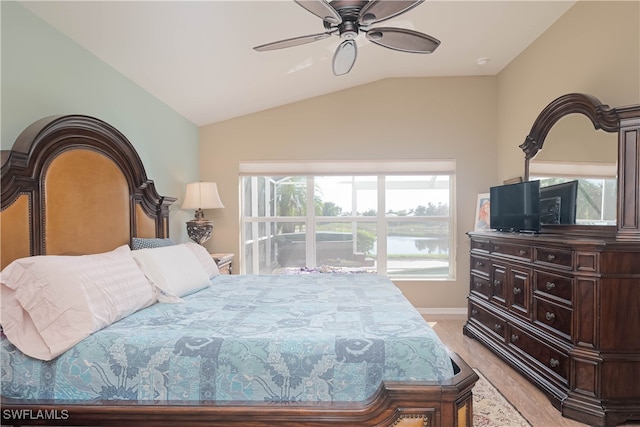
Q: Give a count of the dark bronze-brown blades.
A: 5